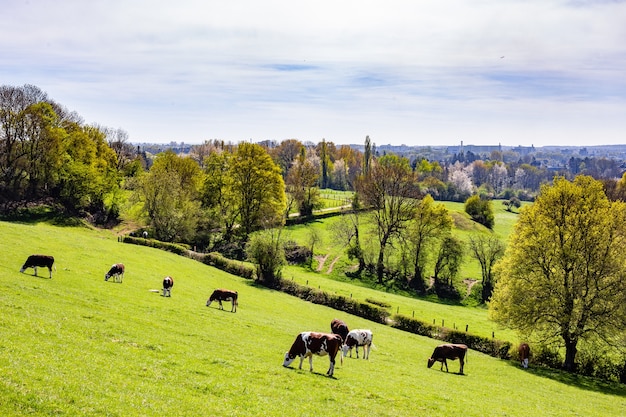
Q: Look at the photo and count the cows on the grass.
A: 9